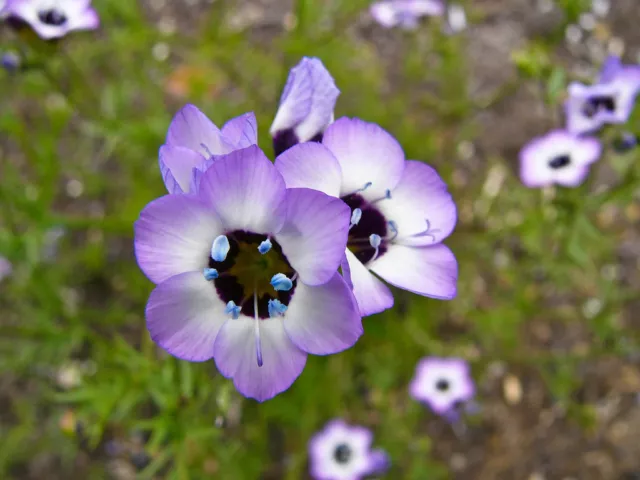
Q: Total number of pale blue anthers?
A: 11